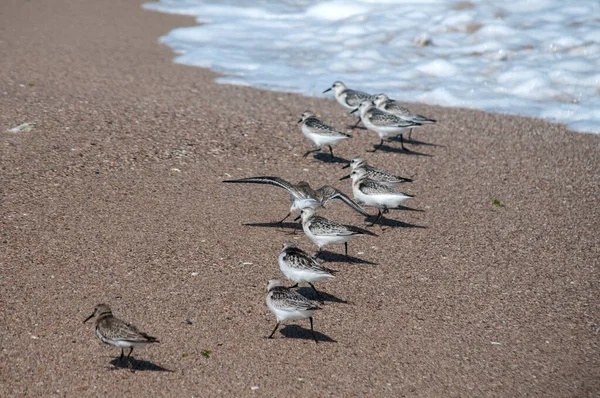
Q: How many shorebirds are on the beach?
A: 11